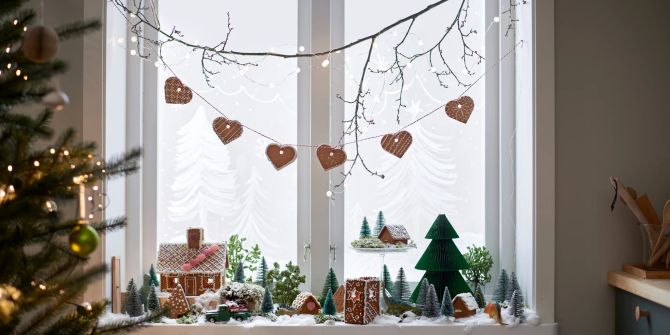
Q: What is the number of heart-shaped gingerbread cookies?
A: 6